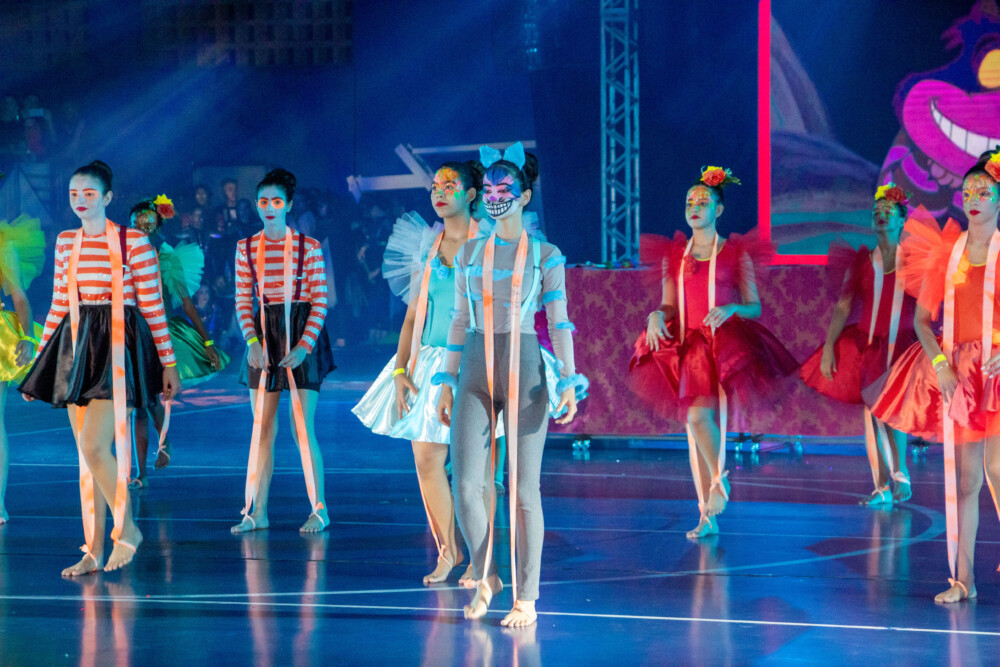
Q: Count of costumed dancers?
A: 9